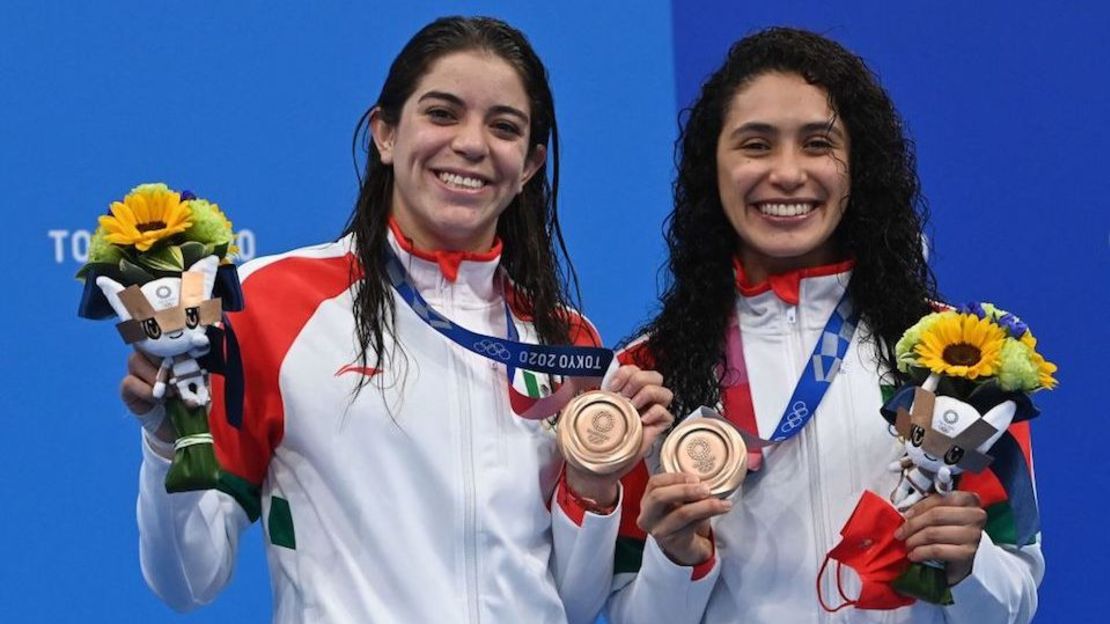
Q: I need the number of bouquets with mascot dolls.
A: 2